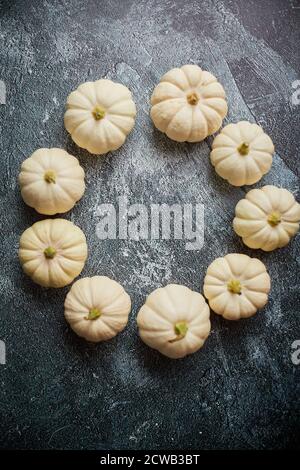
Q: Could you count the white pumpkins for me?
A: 9